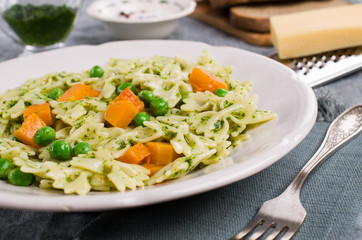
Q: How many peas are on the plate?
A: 12